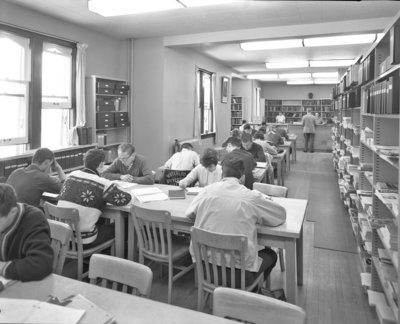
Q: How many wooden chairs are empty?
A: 4